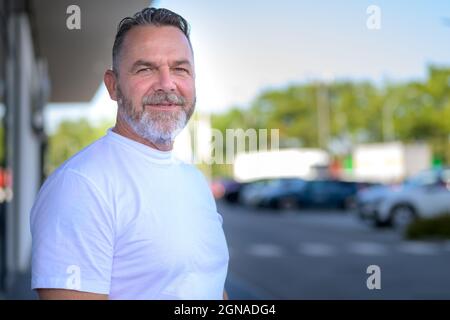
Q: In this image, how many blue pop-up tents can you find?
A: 0